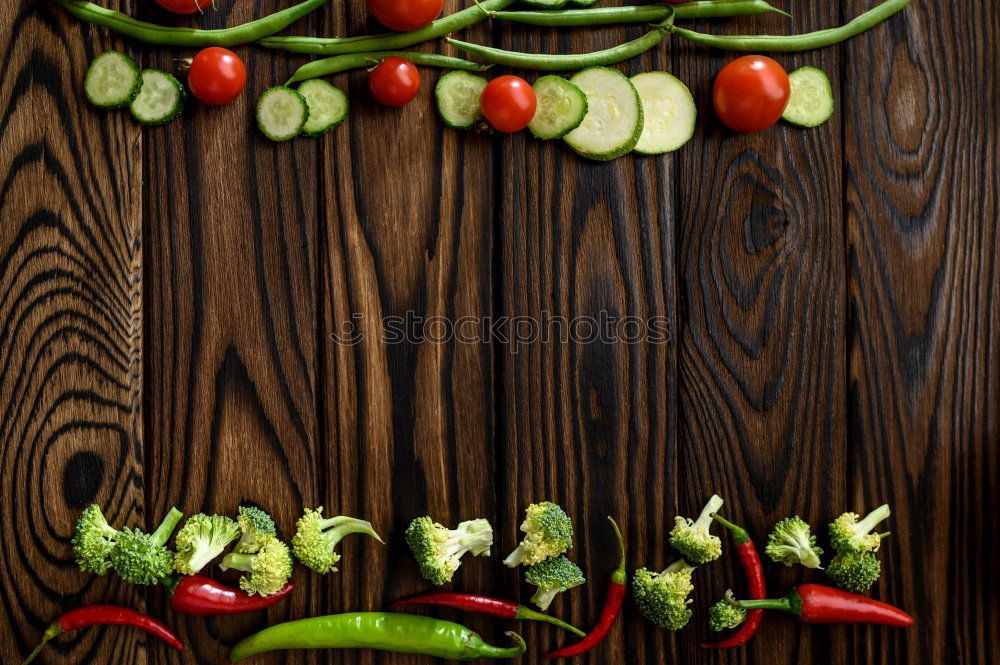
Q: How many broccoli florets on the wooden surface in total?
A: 15